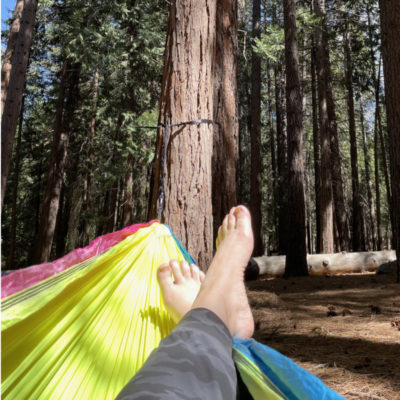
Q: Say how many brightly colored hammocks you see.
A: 1